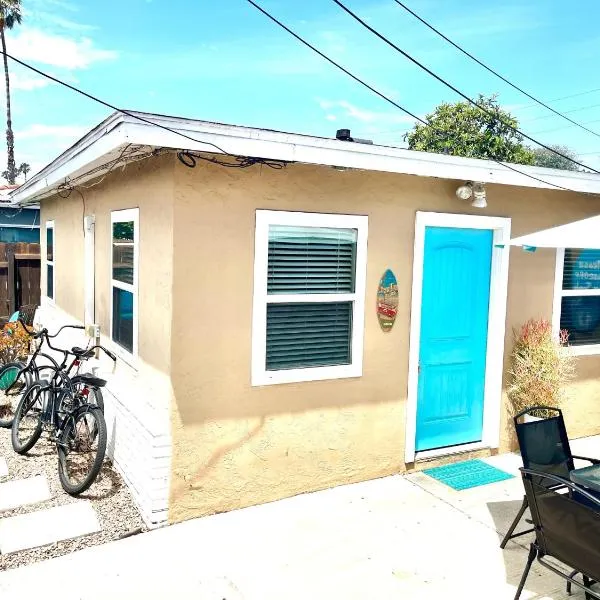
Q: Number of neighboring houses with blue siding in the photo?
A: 1